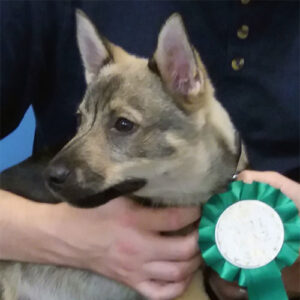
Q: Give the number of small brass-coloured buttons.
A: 3